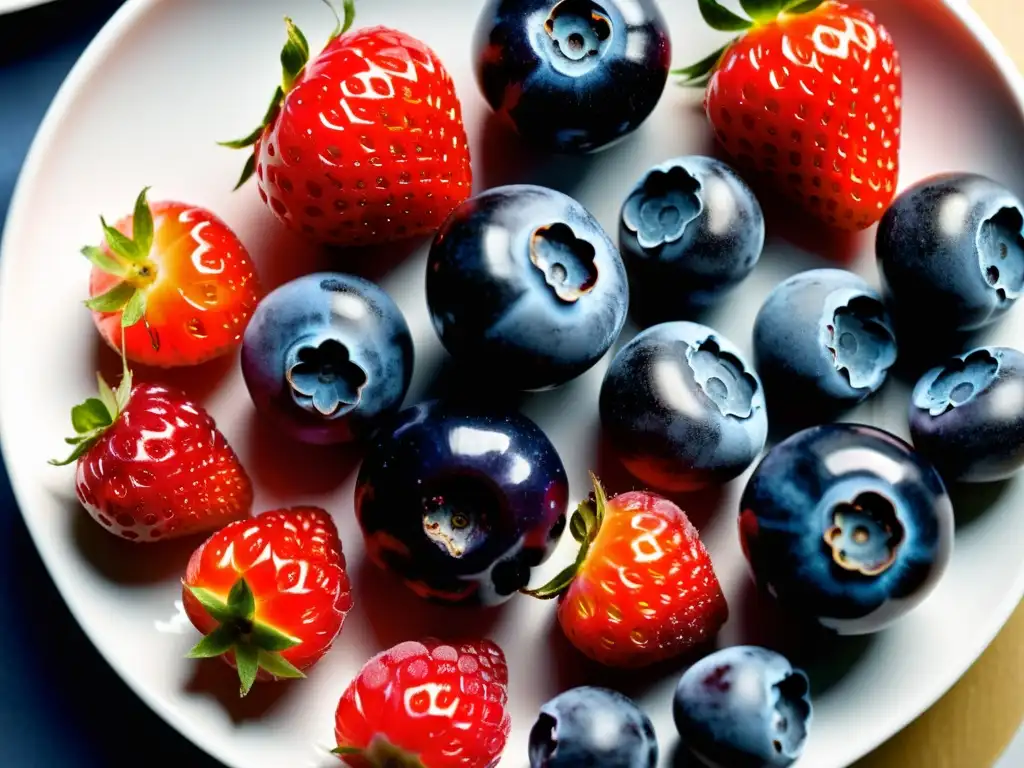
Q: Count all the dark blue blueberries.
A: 12